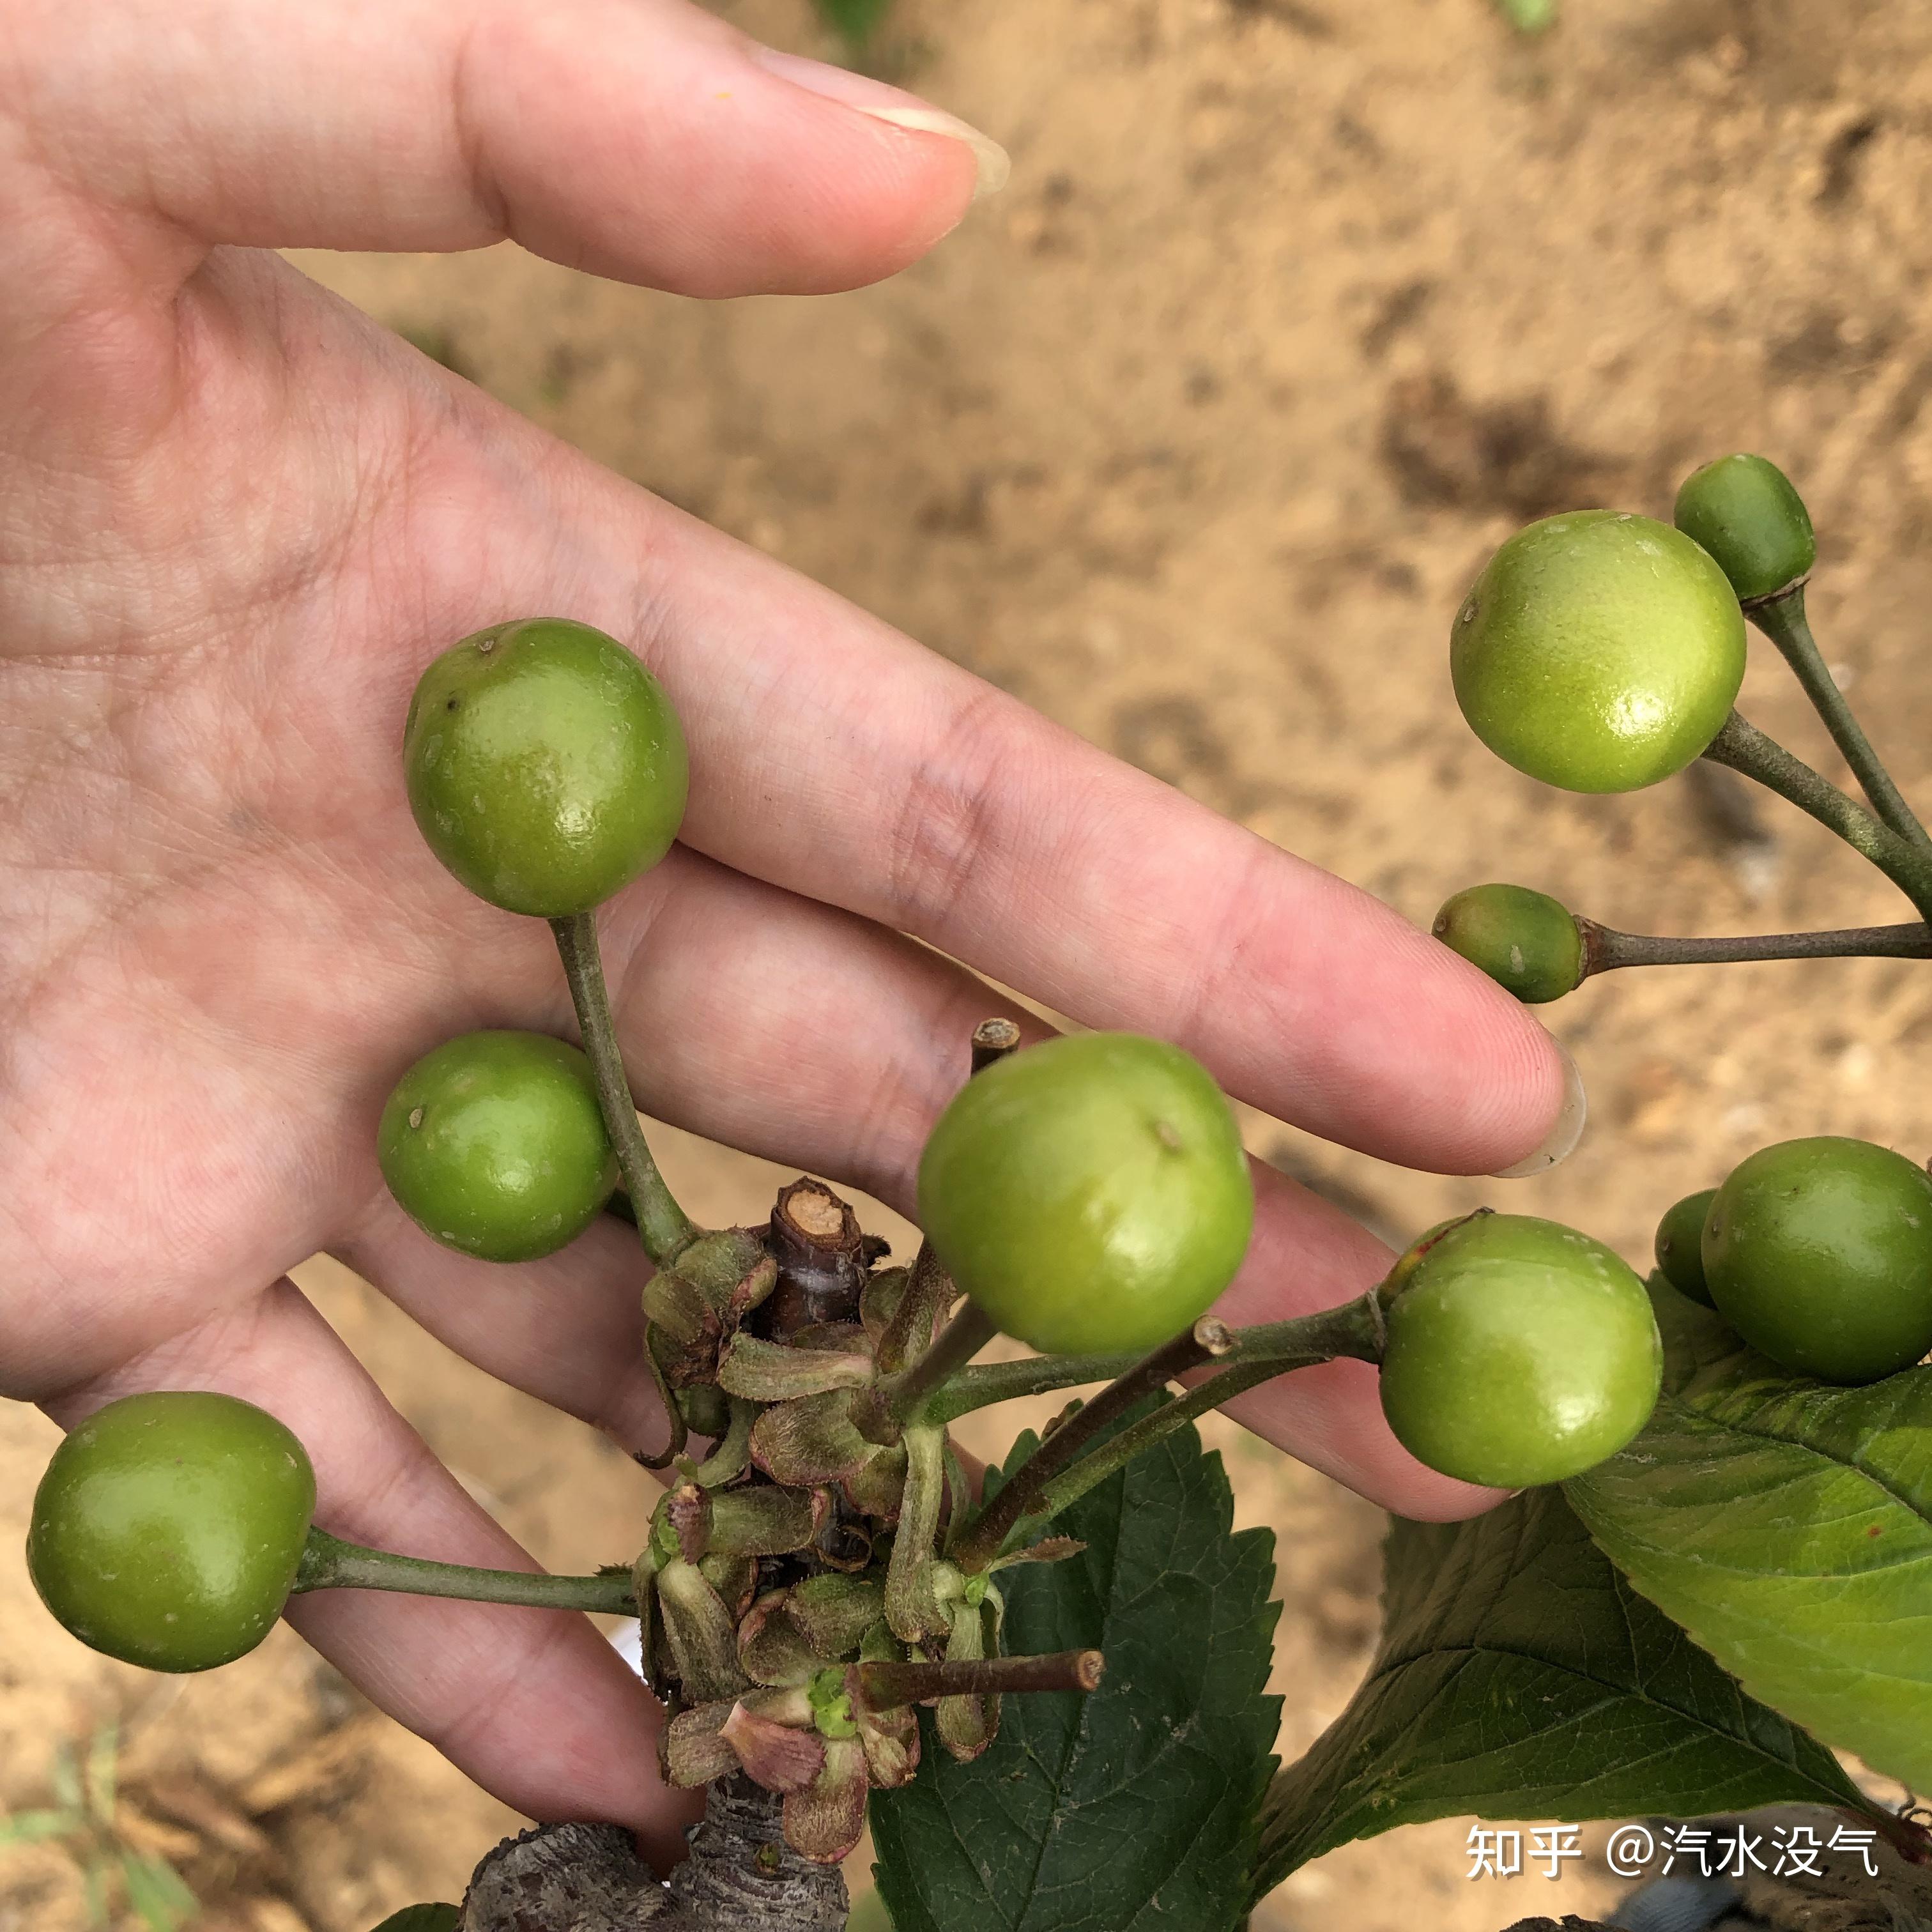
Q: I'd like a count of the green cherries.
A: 10